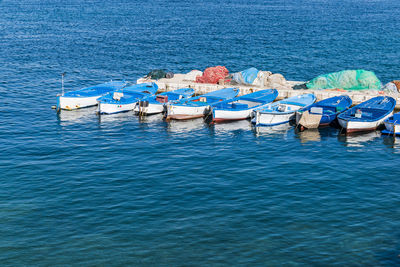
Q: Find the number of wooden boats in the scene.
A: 9